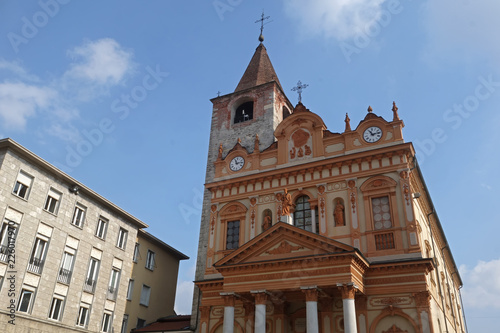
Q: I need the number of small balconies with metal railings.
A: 5